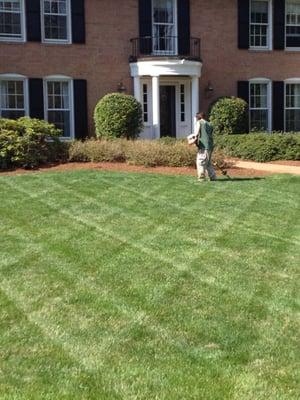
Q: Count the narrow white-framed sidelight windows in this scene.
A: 2